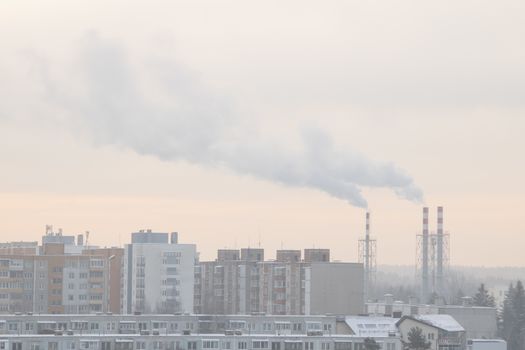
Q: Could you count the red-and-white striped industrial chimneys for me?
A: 3